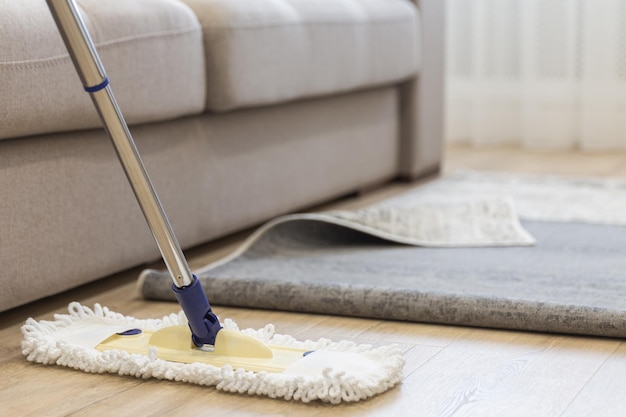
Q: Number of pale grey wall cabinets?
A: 0